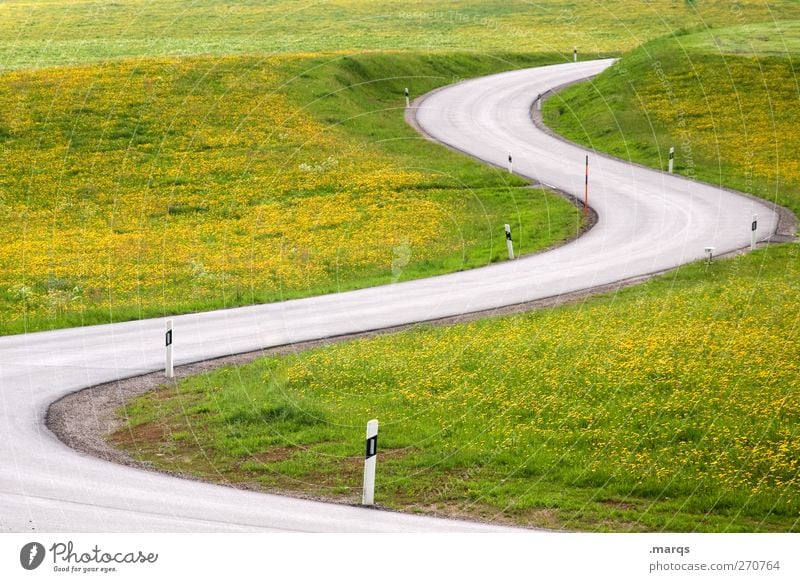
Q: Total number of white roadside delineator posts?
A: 9